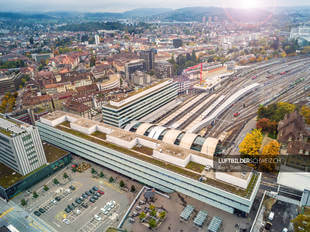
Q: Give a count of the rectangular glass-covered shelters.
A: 3